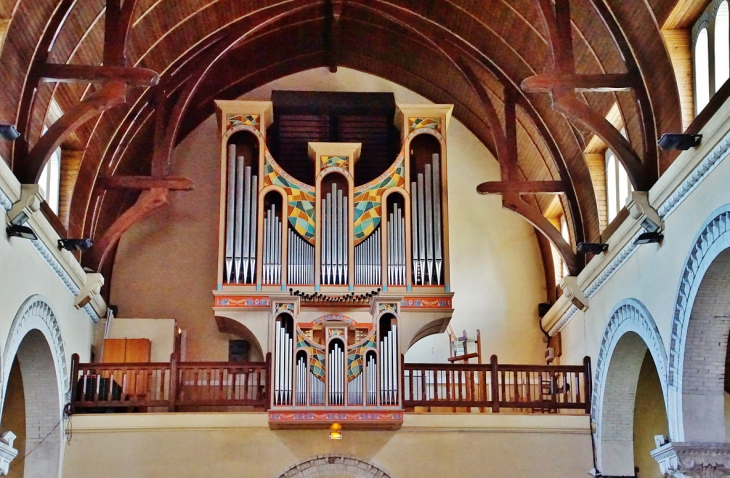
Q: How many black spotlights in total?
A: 6